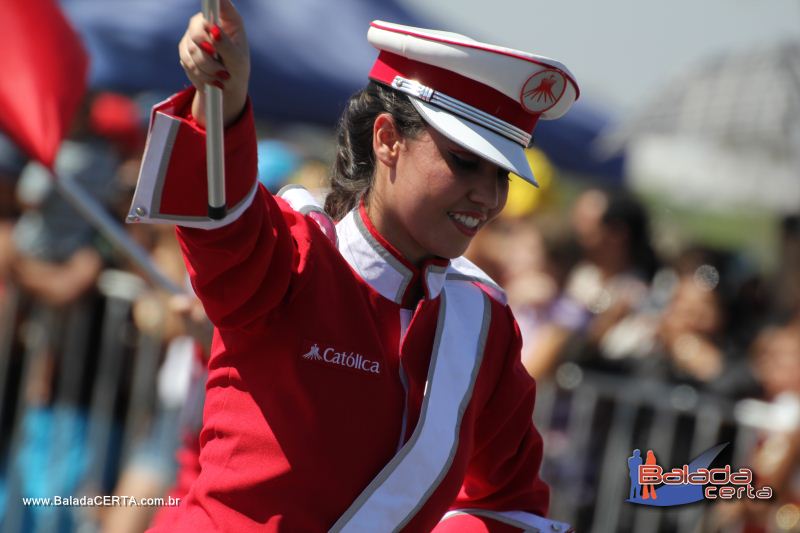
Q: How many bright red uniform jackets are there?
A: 1